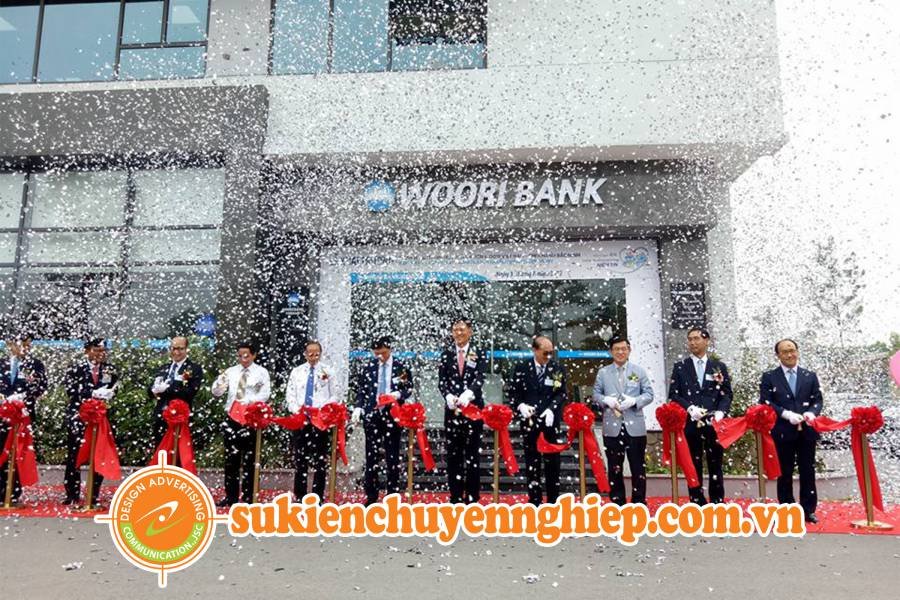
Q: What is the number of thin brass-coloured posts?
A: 11